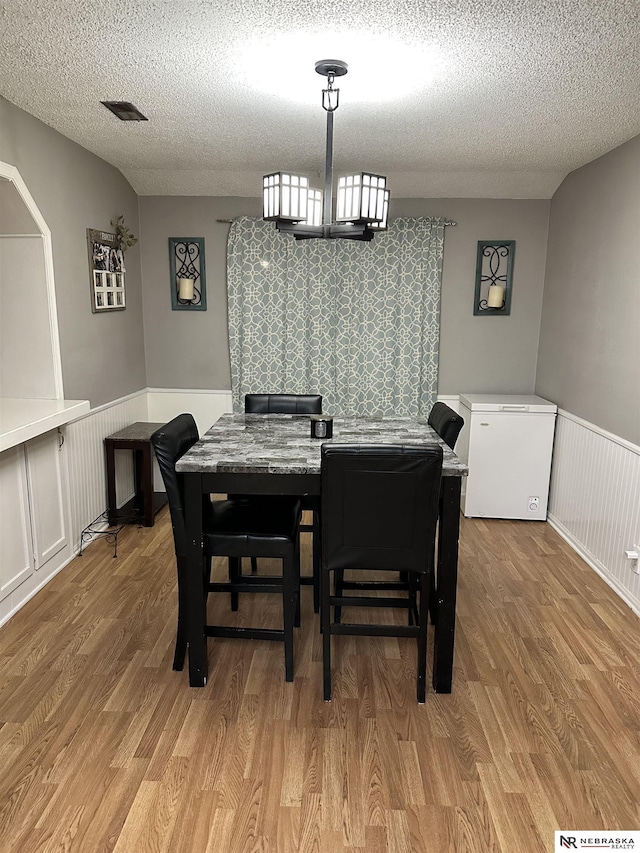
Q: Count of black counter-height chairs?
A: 4